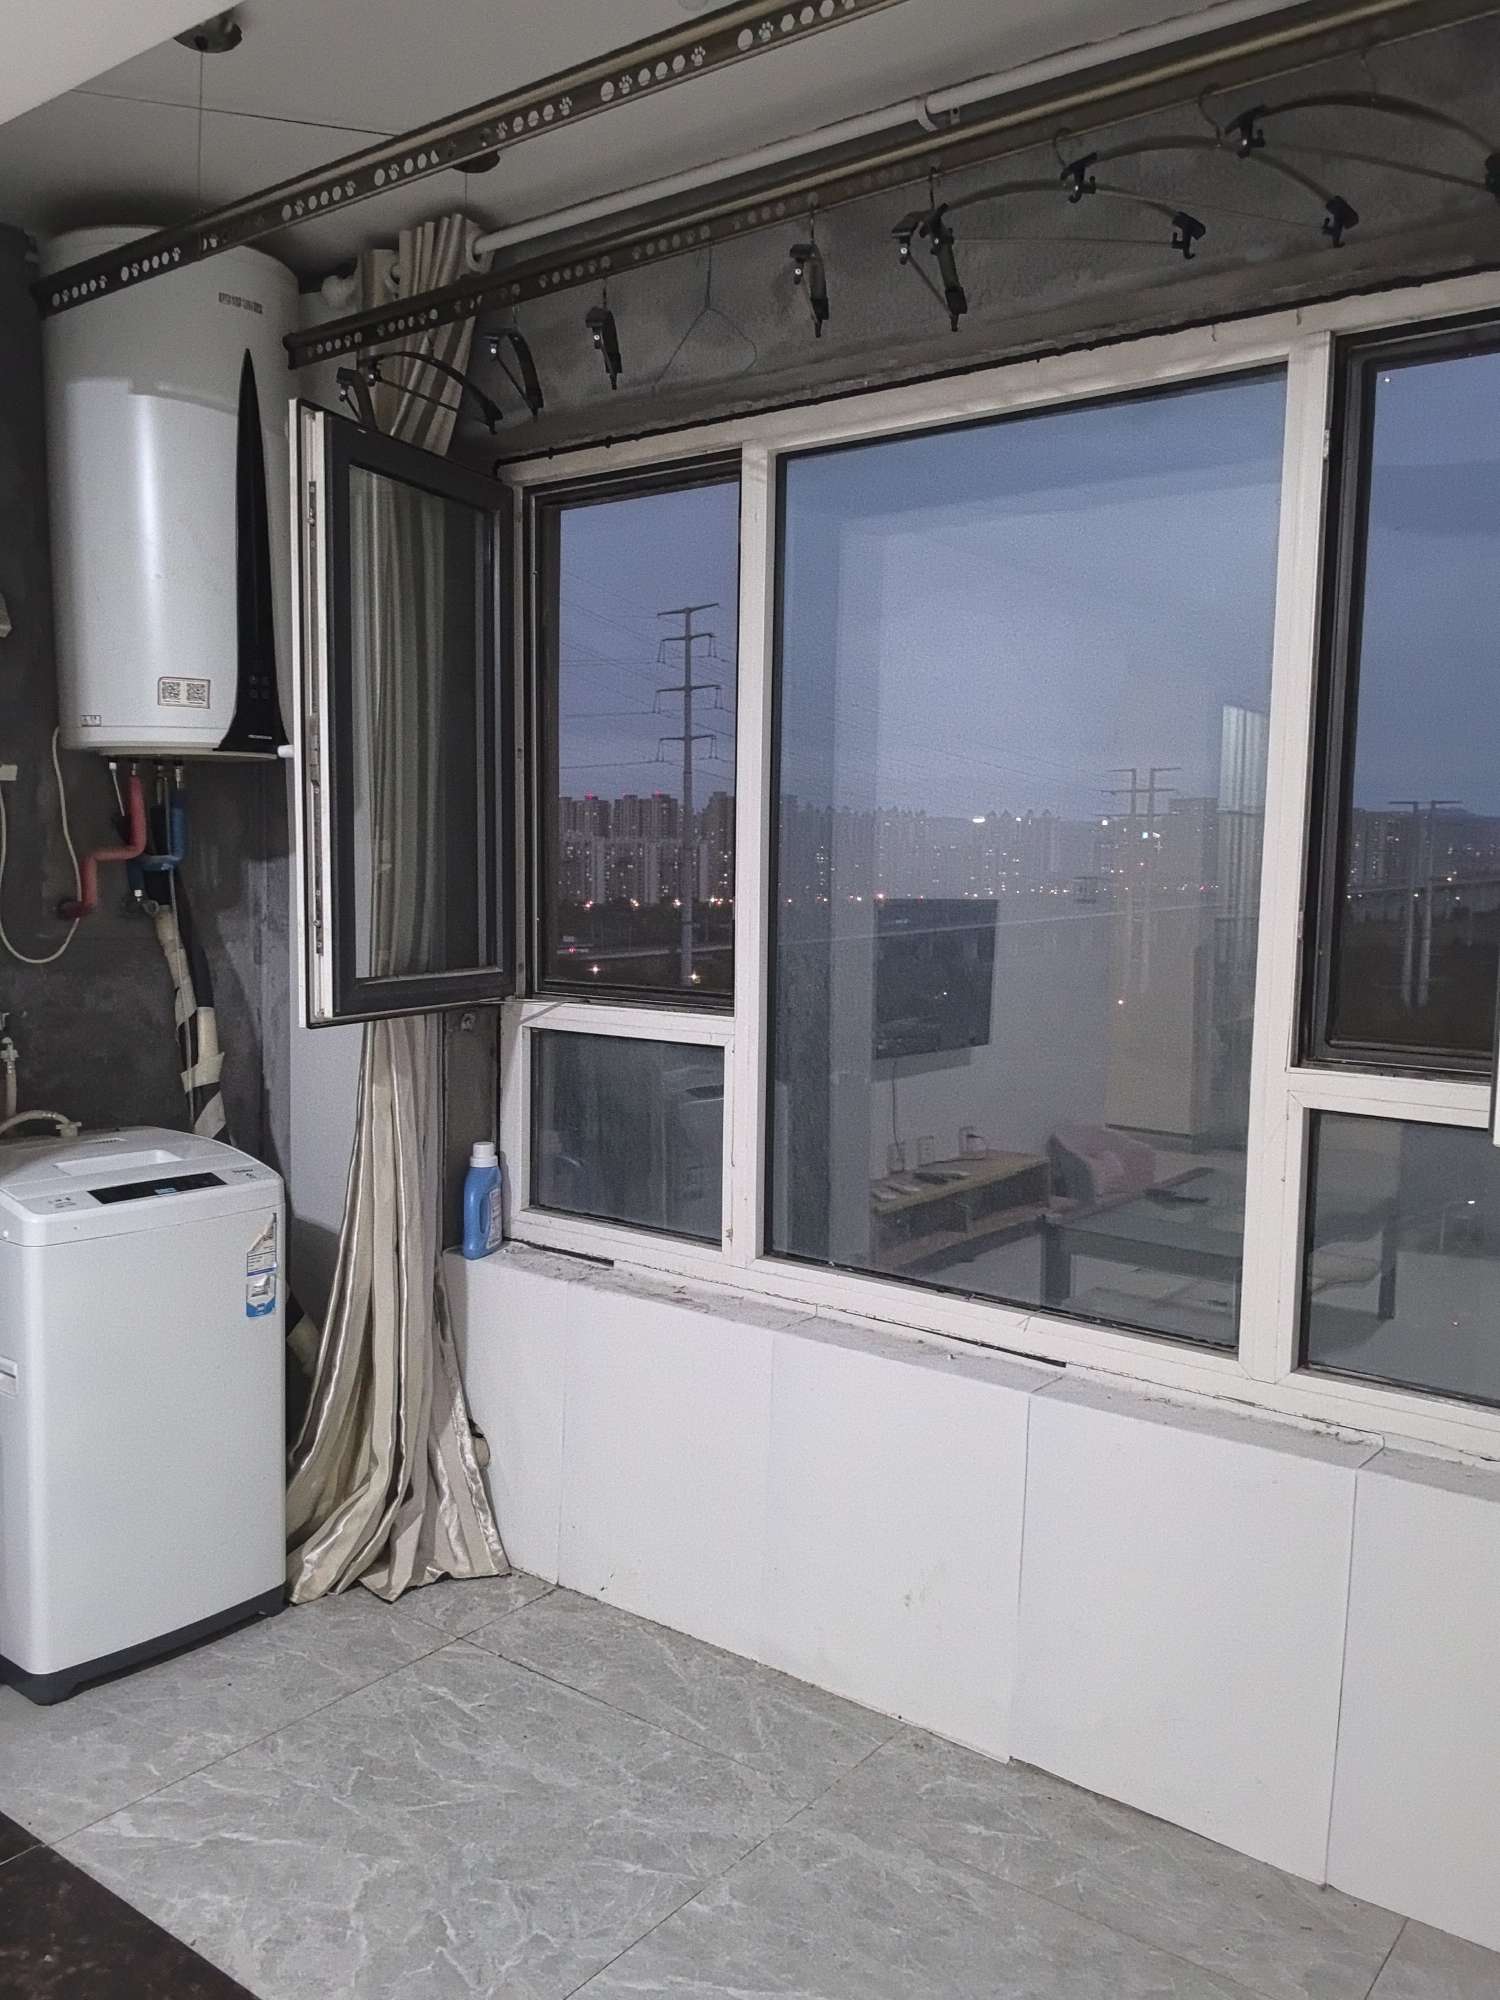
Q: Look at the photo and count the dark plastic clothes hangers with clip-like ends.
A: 9